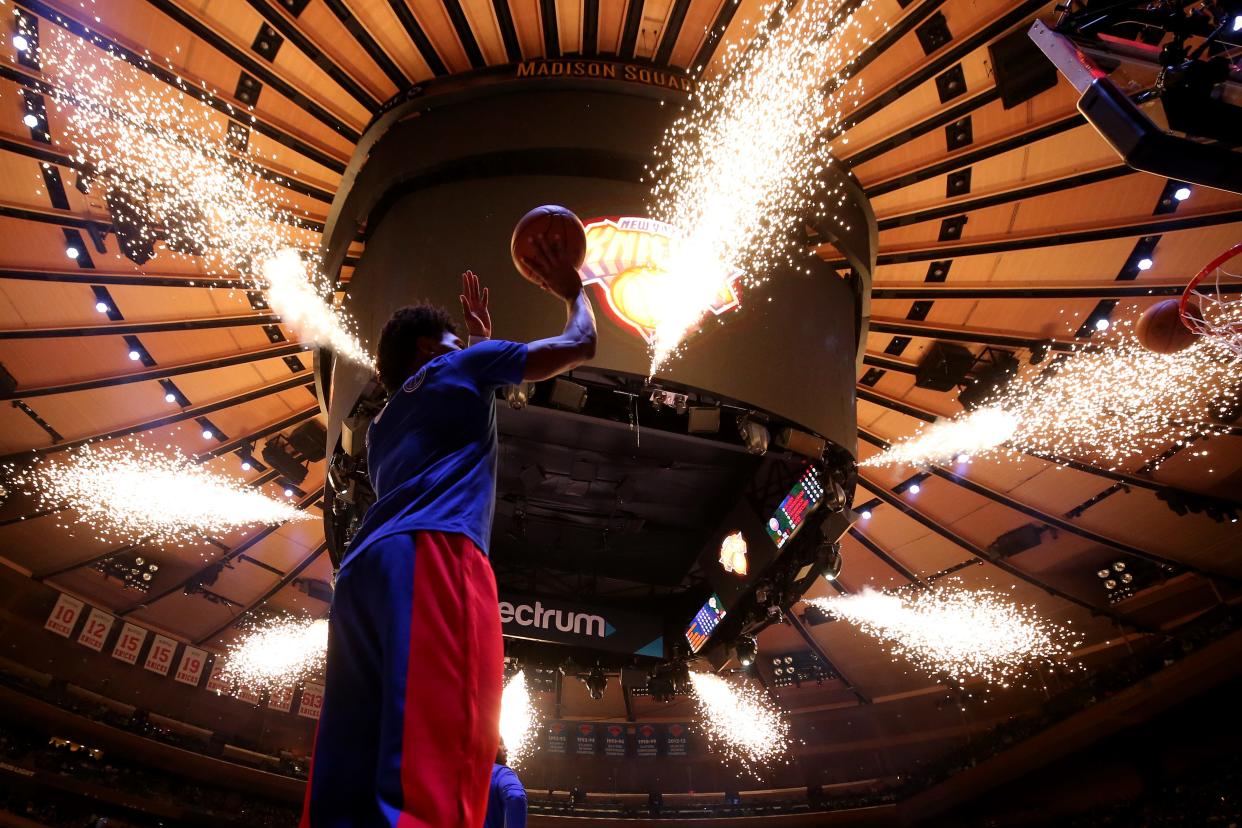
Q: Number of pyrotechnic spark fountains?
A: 8